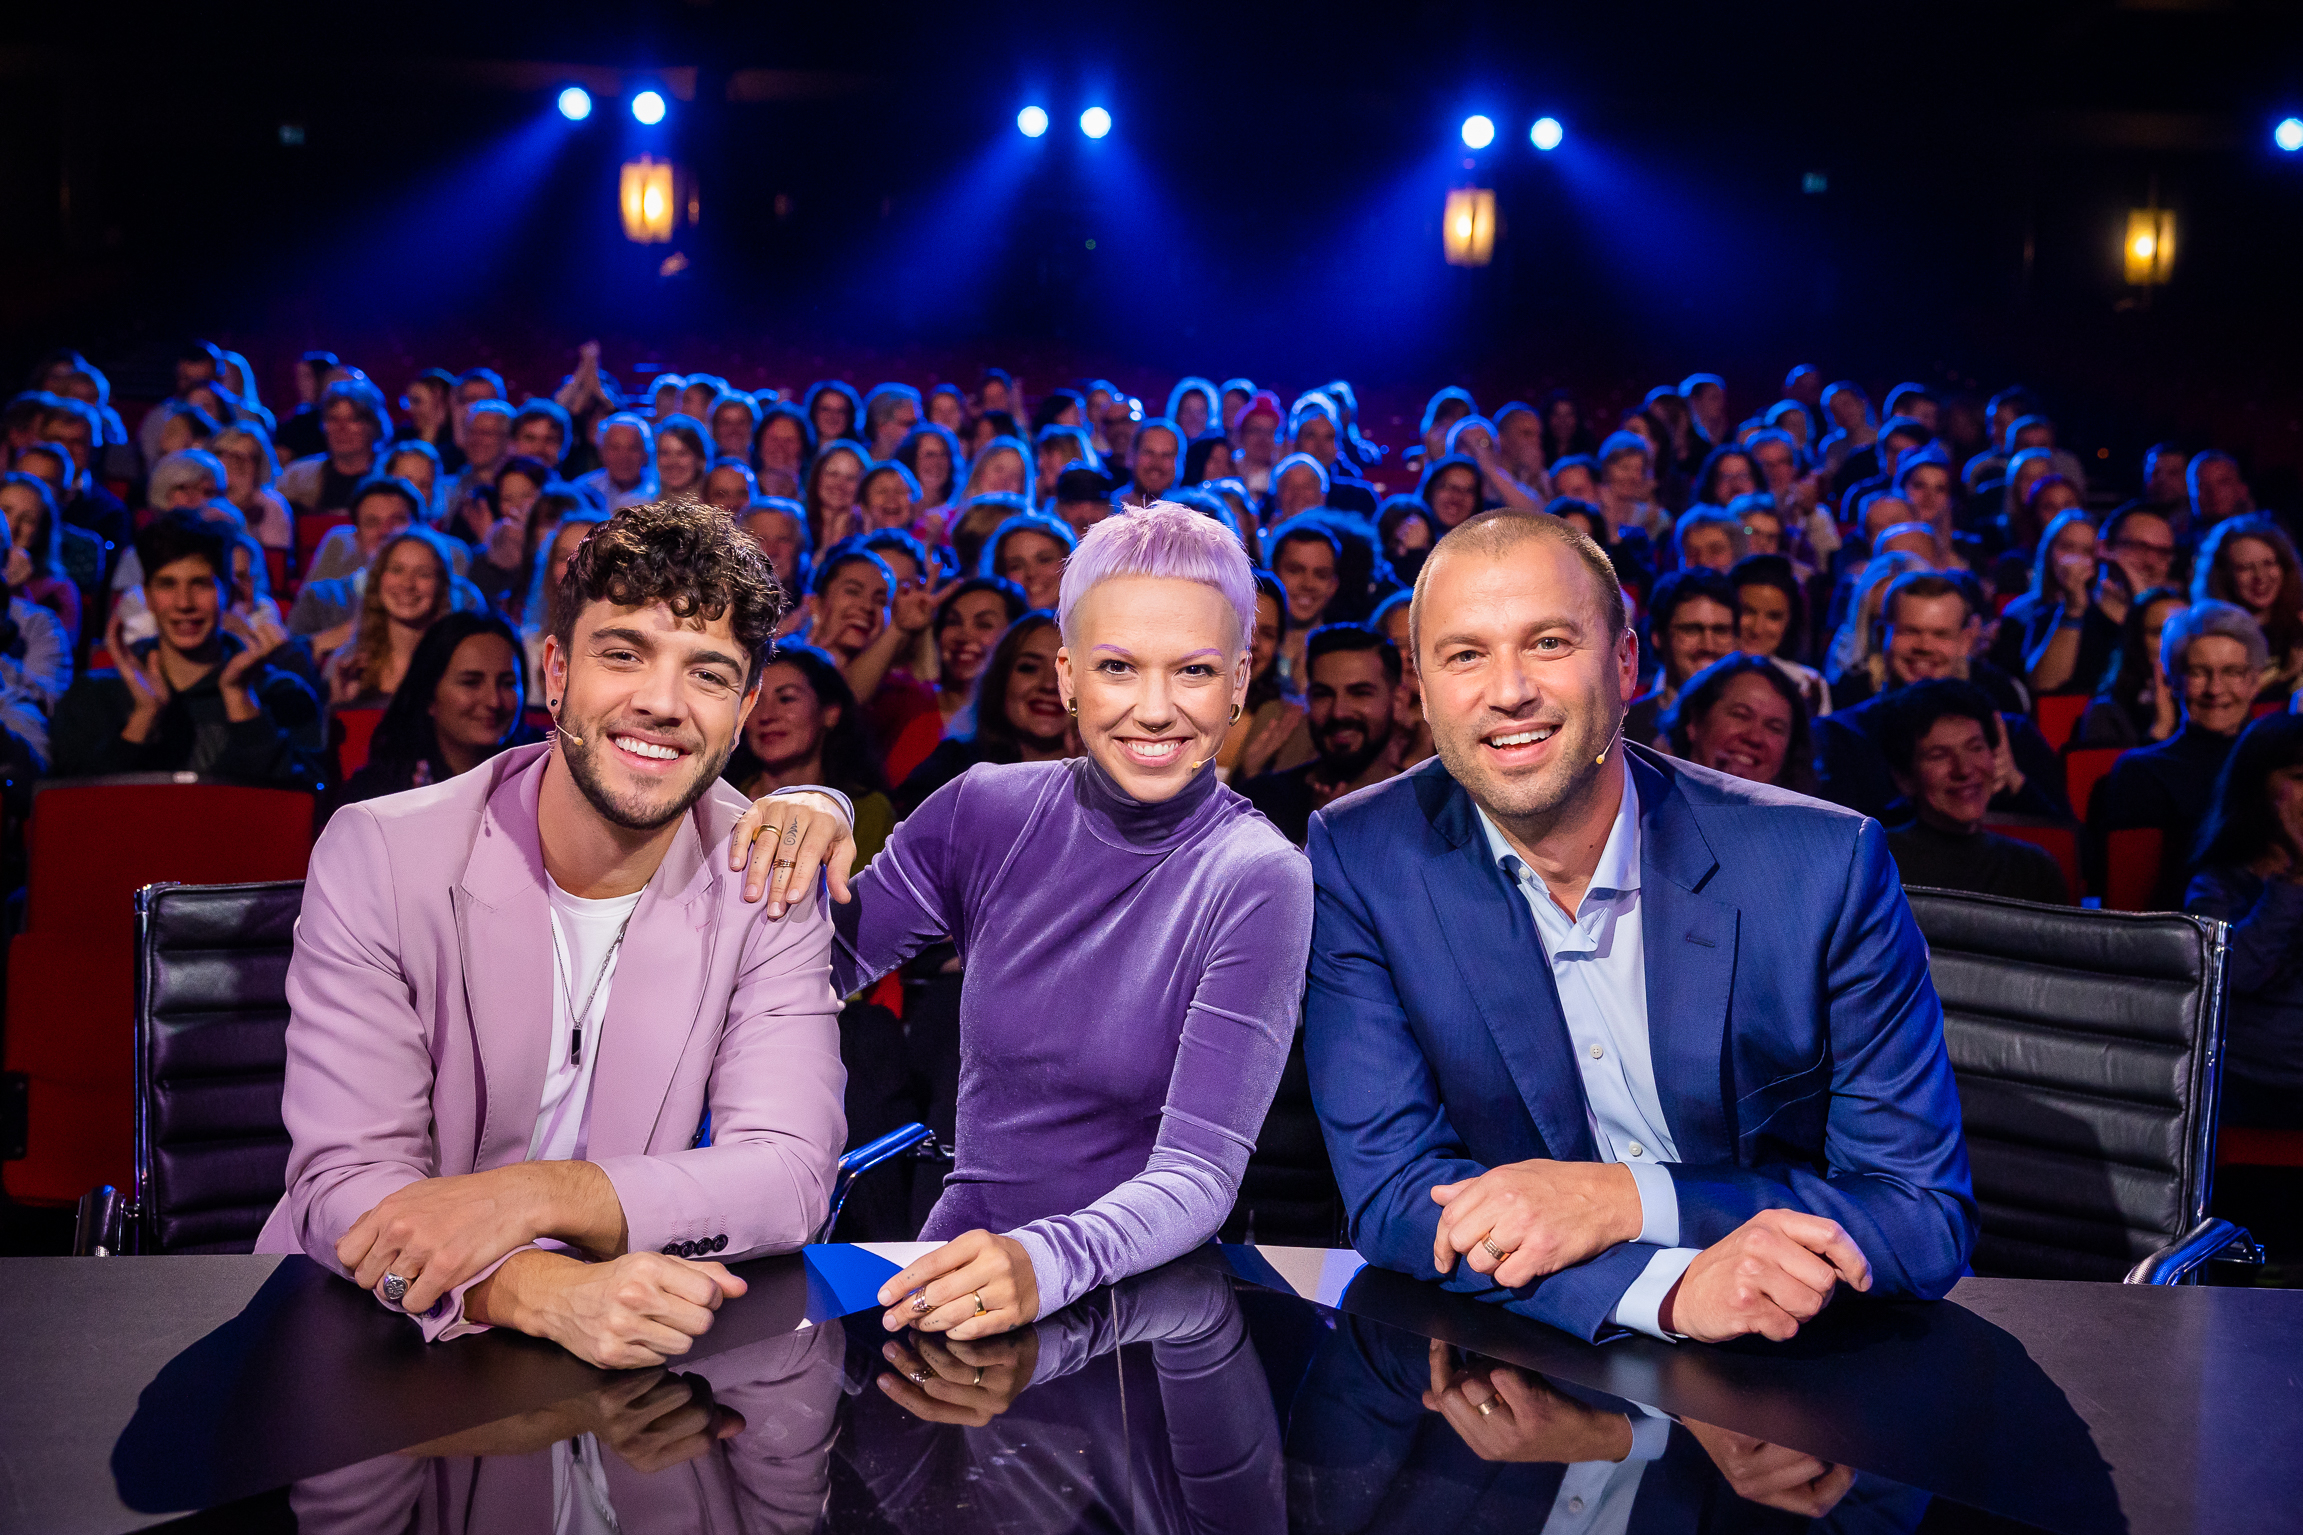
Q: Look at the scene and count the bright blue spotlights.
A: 7